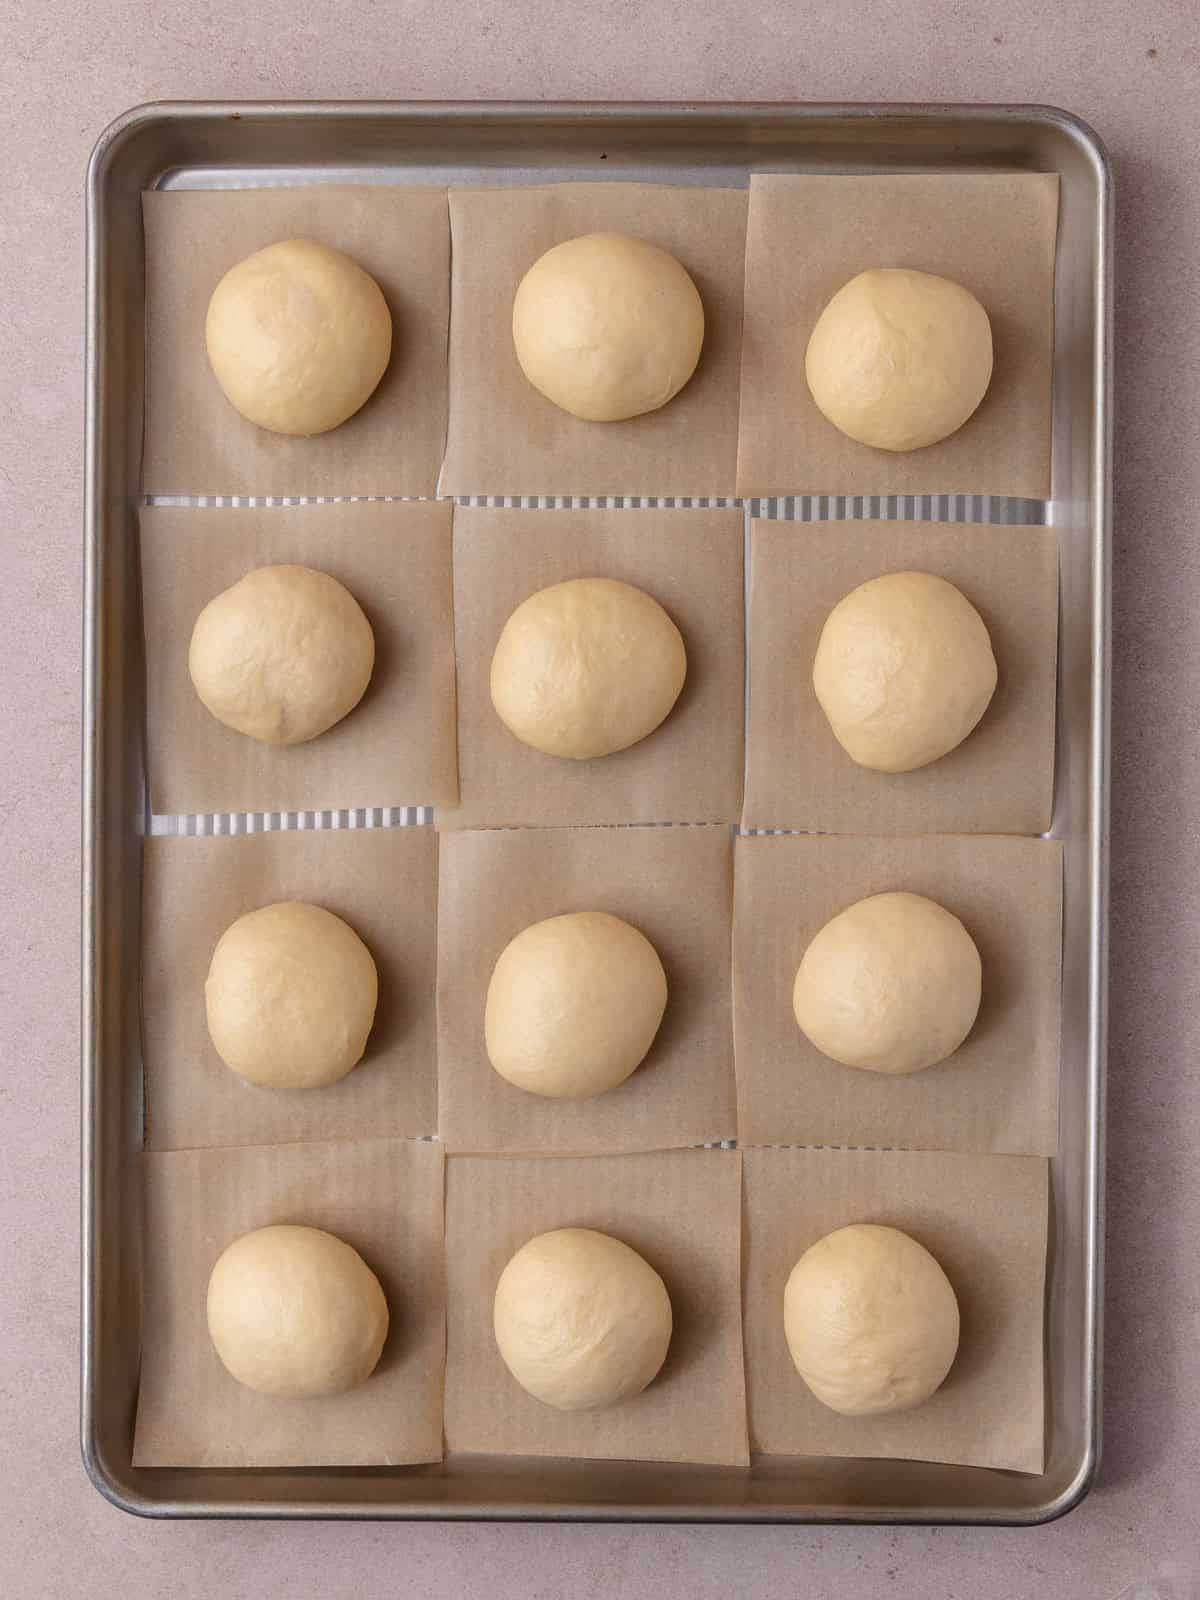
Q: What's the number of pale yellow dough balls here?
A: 12